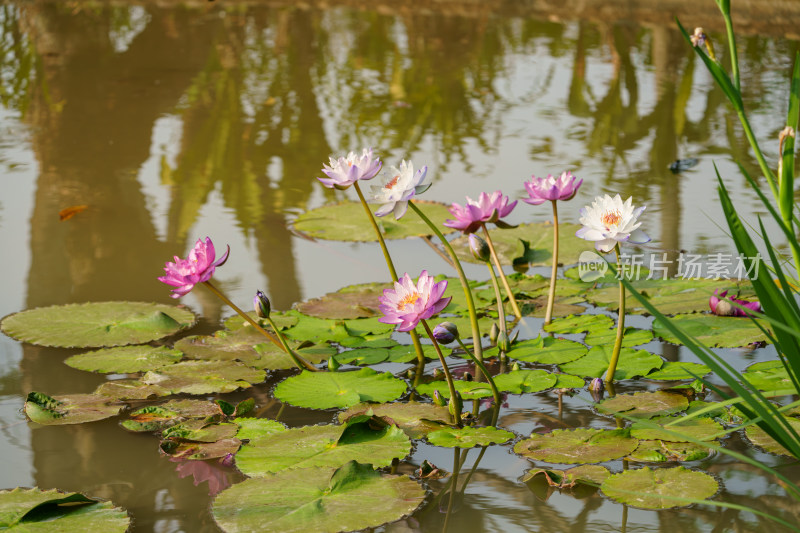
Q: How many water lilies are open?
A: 7